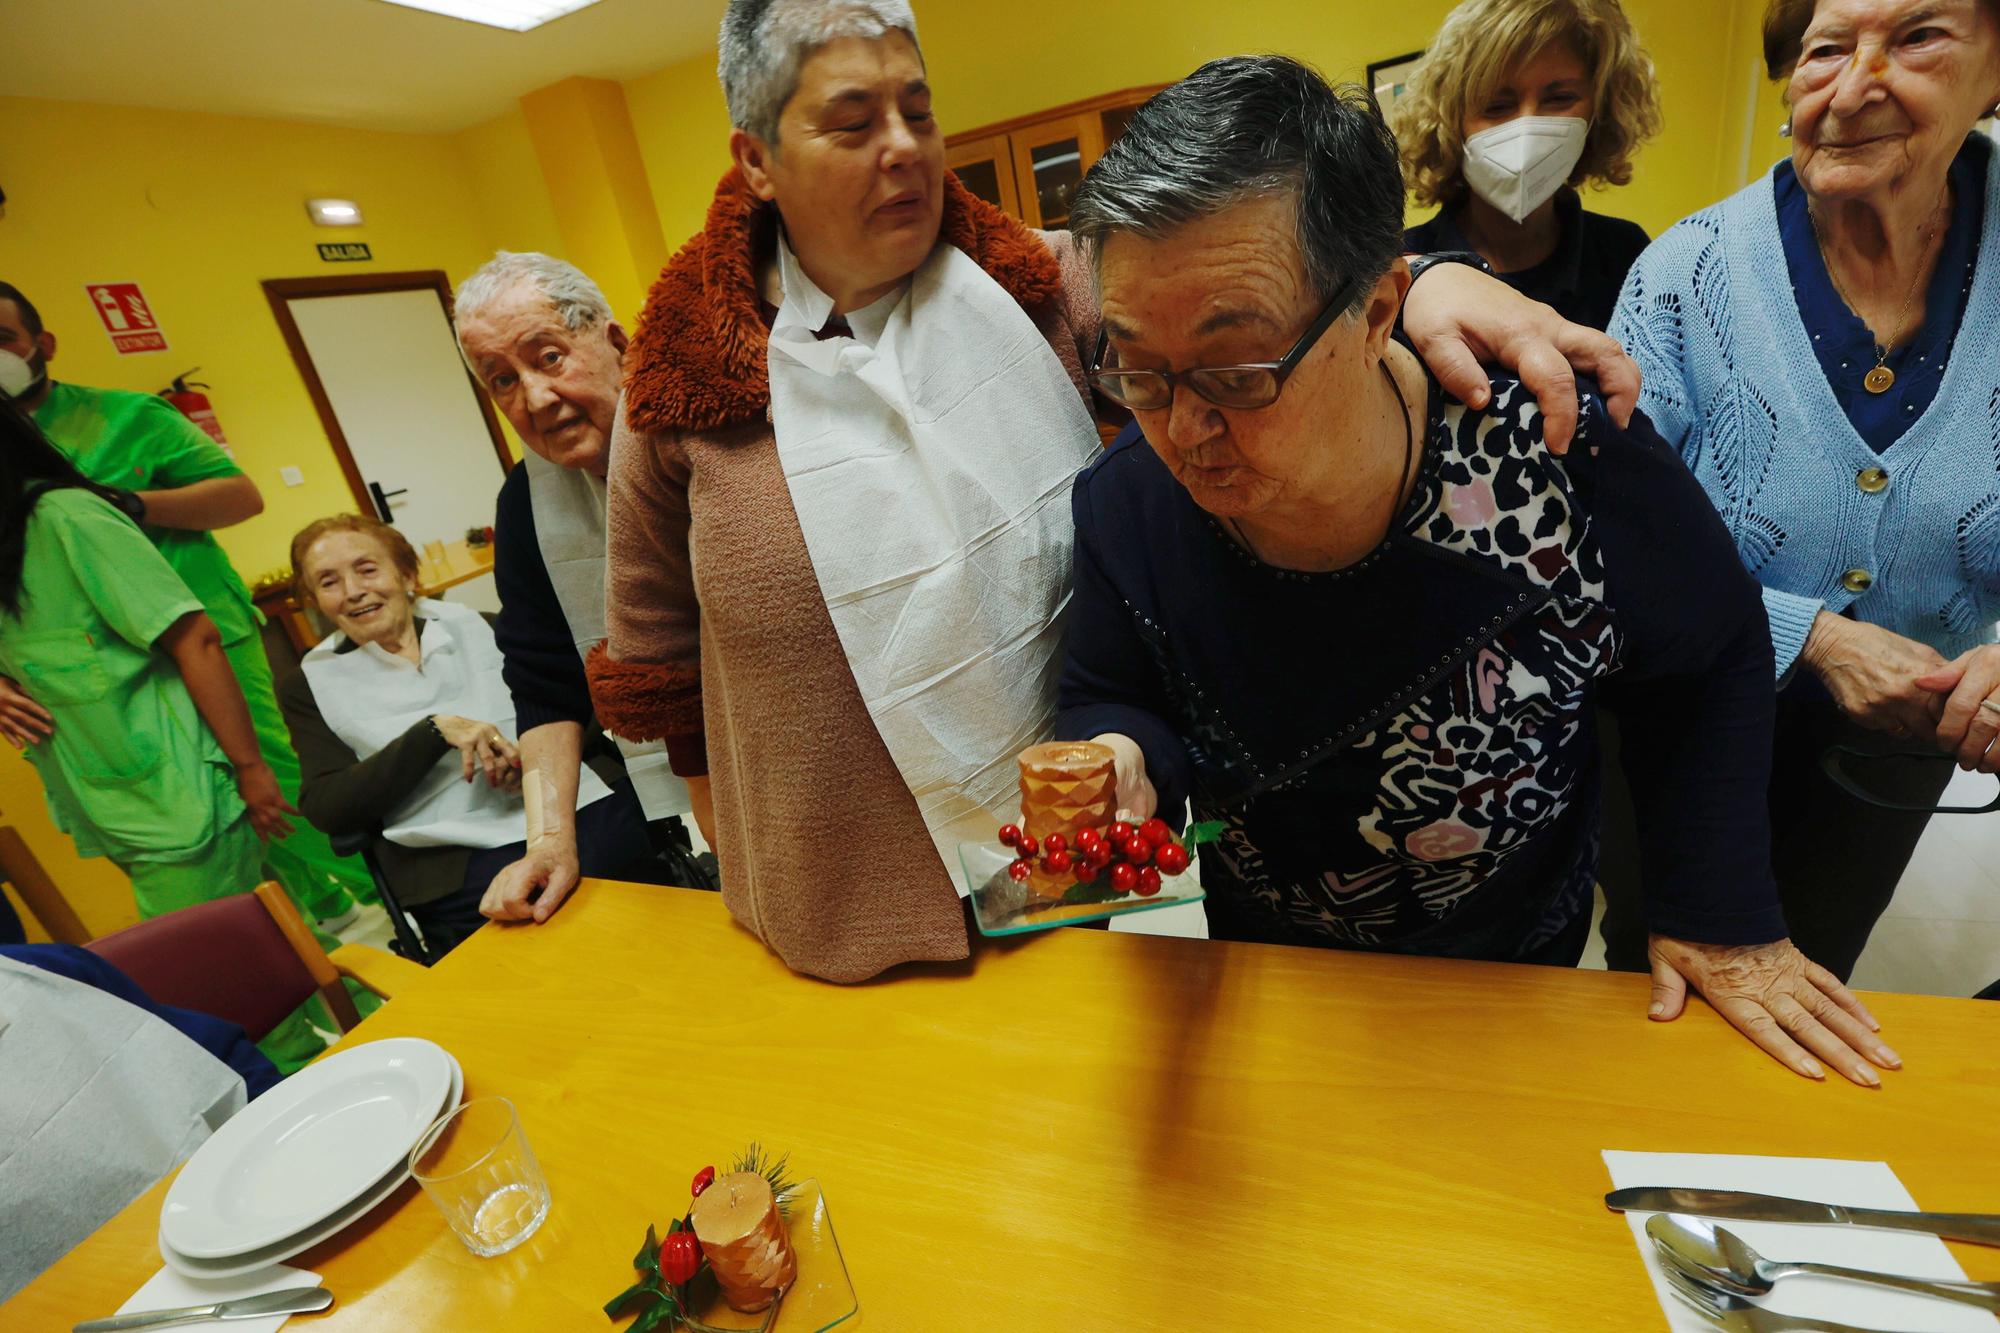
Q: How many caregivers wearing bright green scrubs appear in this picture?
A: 2